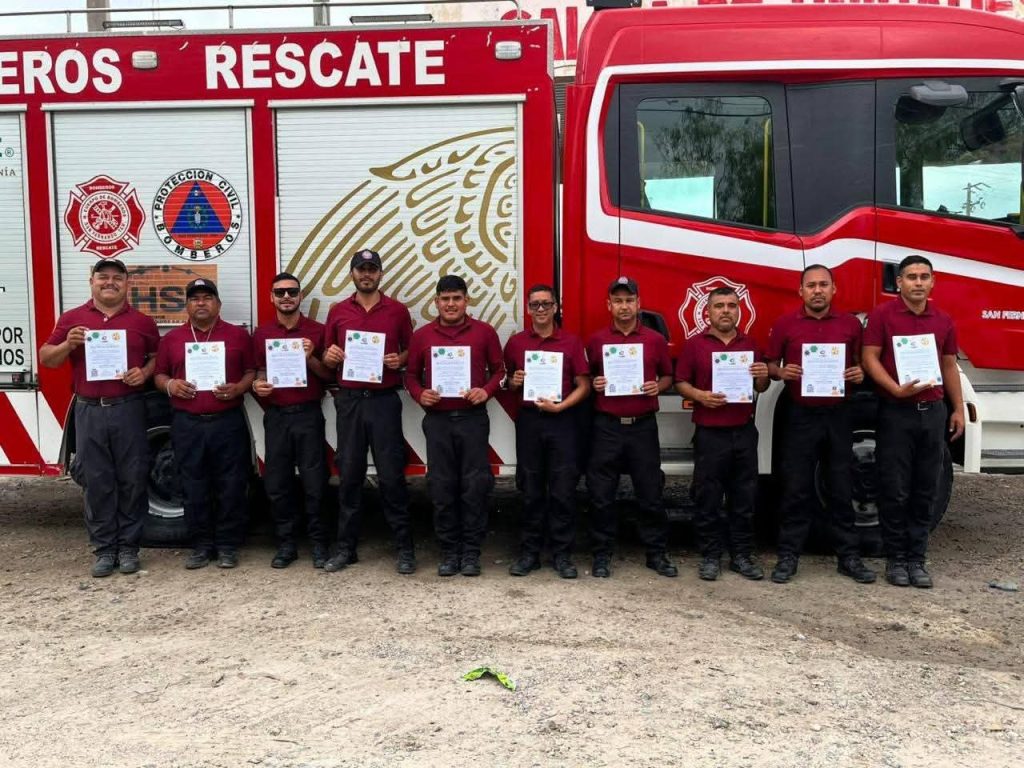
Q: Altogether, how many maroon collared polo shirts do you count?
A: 10